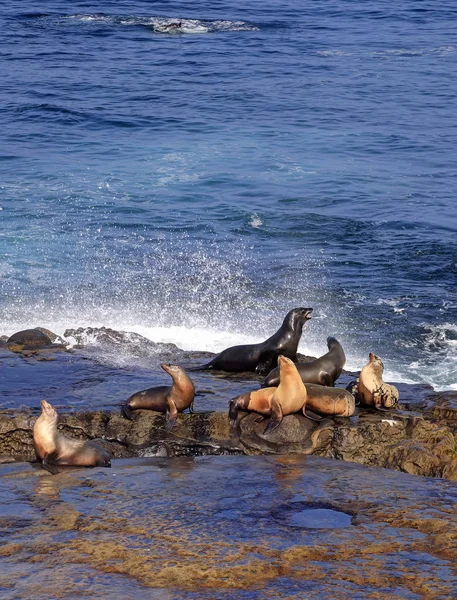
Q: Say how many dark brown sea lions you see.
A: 2